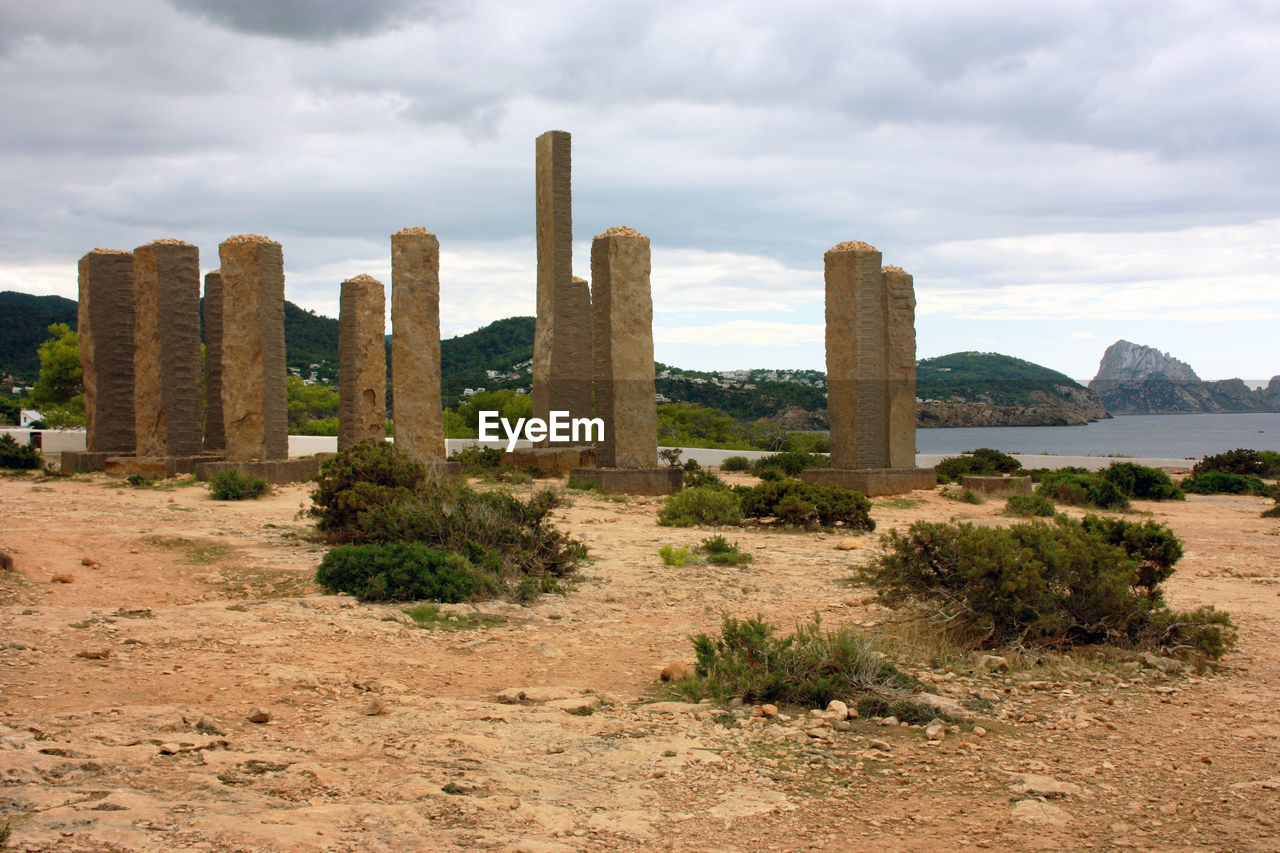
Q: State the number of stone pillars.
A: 11